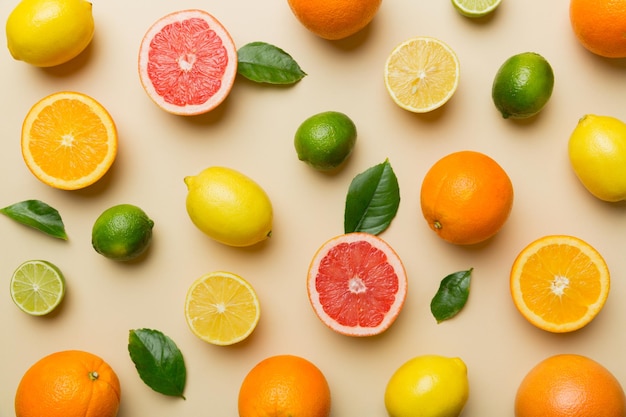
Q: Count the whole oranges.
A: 6